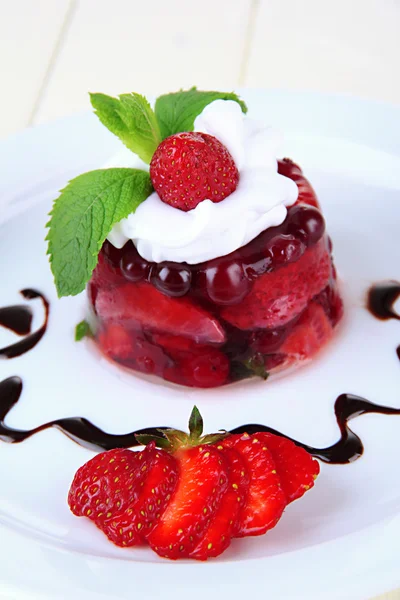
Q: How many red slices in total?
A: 6